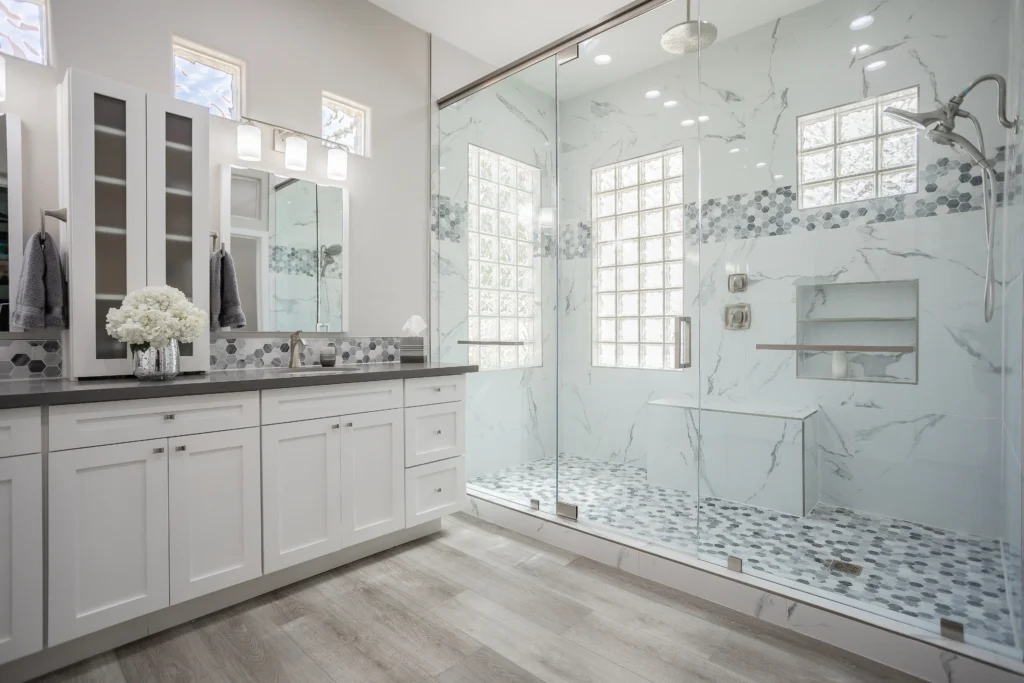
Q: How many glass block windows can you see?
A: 3